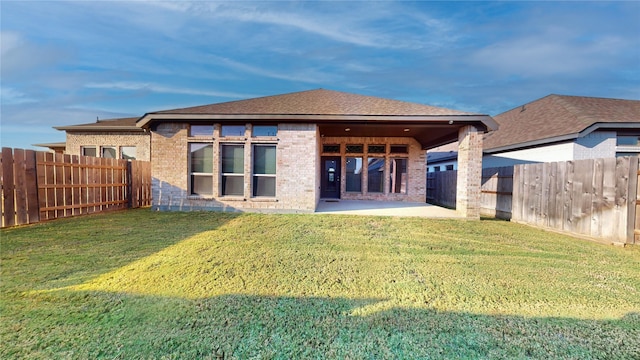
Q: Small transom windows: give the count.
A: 7